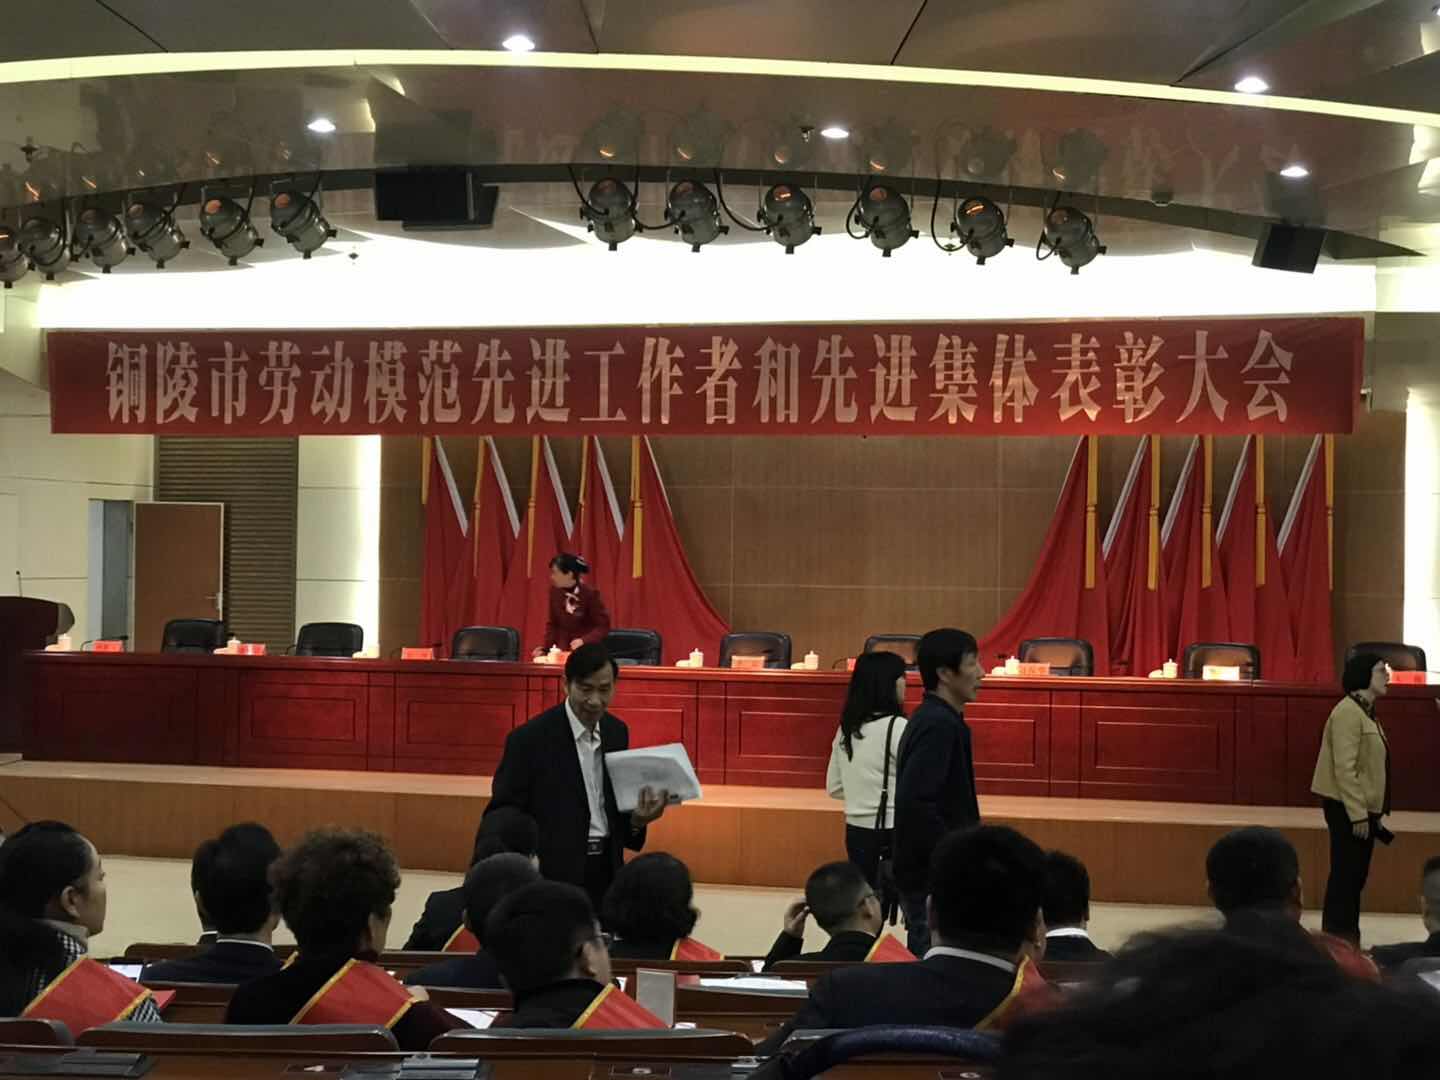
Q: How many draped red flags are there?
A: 10